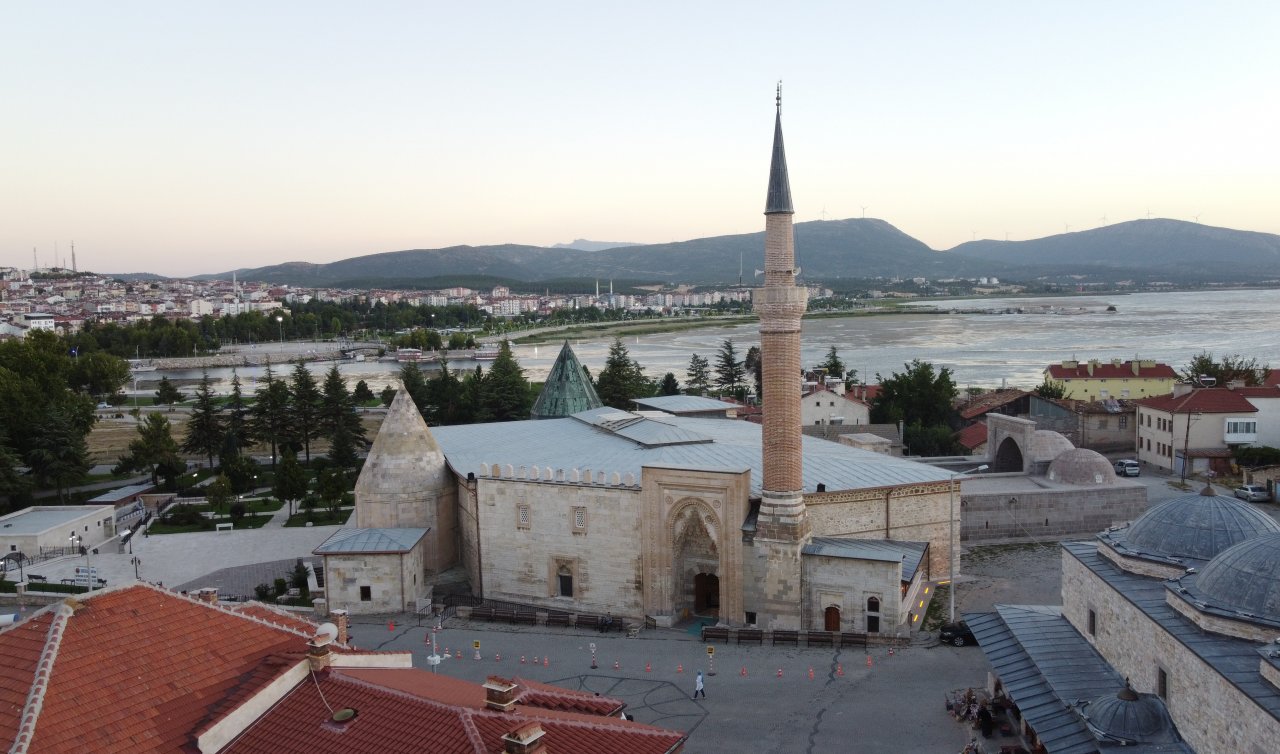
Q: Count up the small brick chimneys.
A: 5